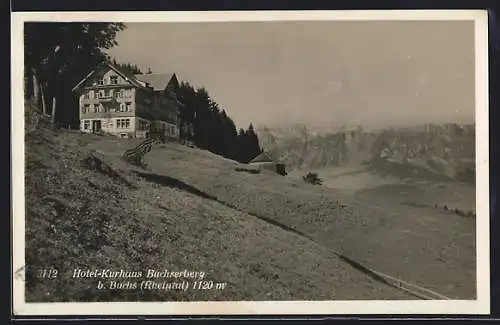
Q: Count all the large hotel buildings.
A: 1